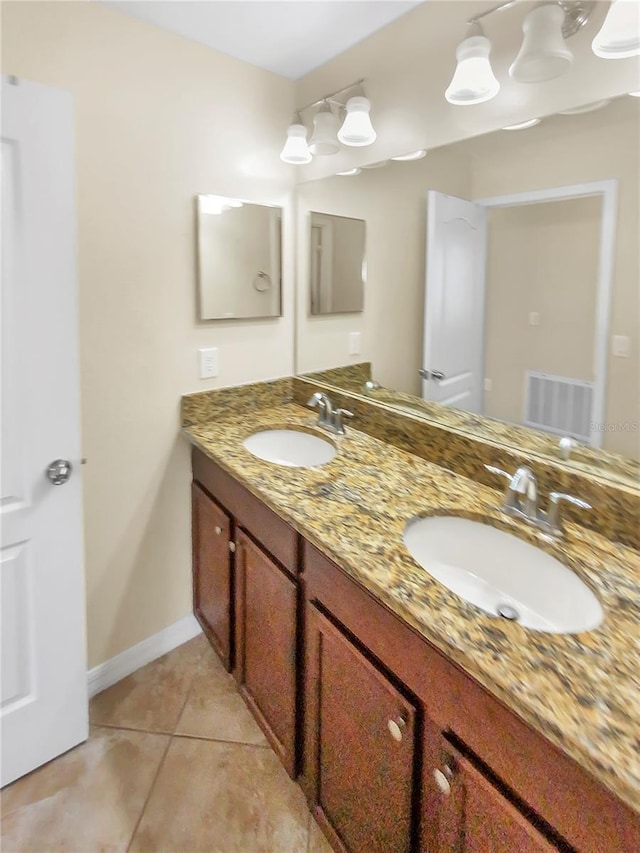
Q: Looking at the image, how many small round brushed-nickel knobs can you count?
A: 4